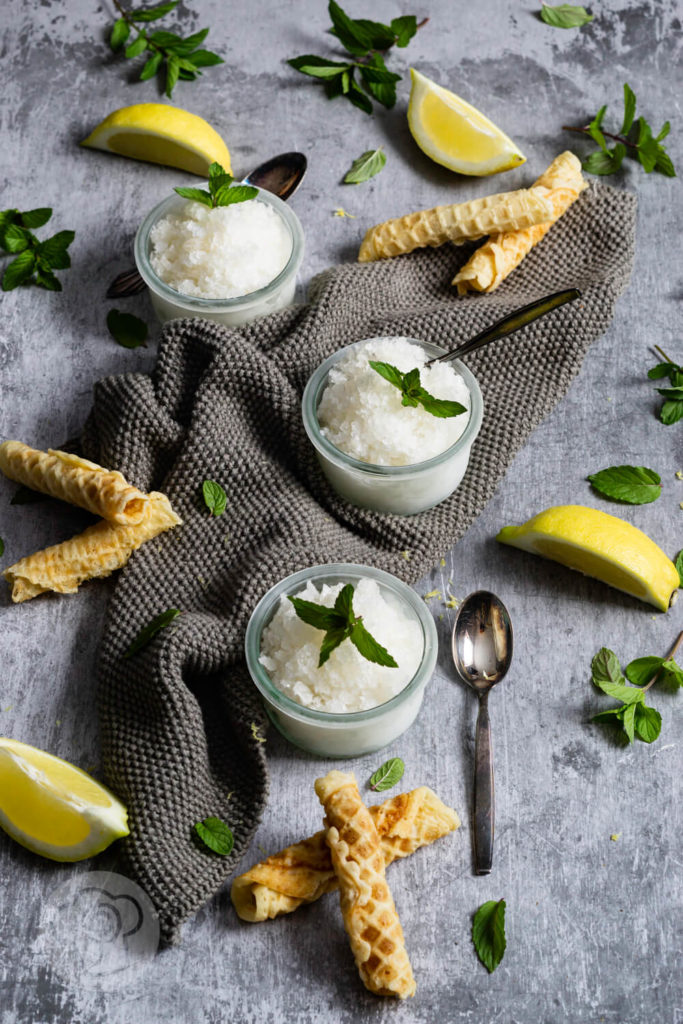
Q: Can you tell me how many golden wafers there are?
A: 6